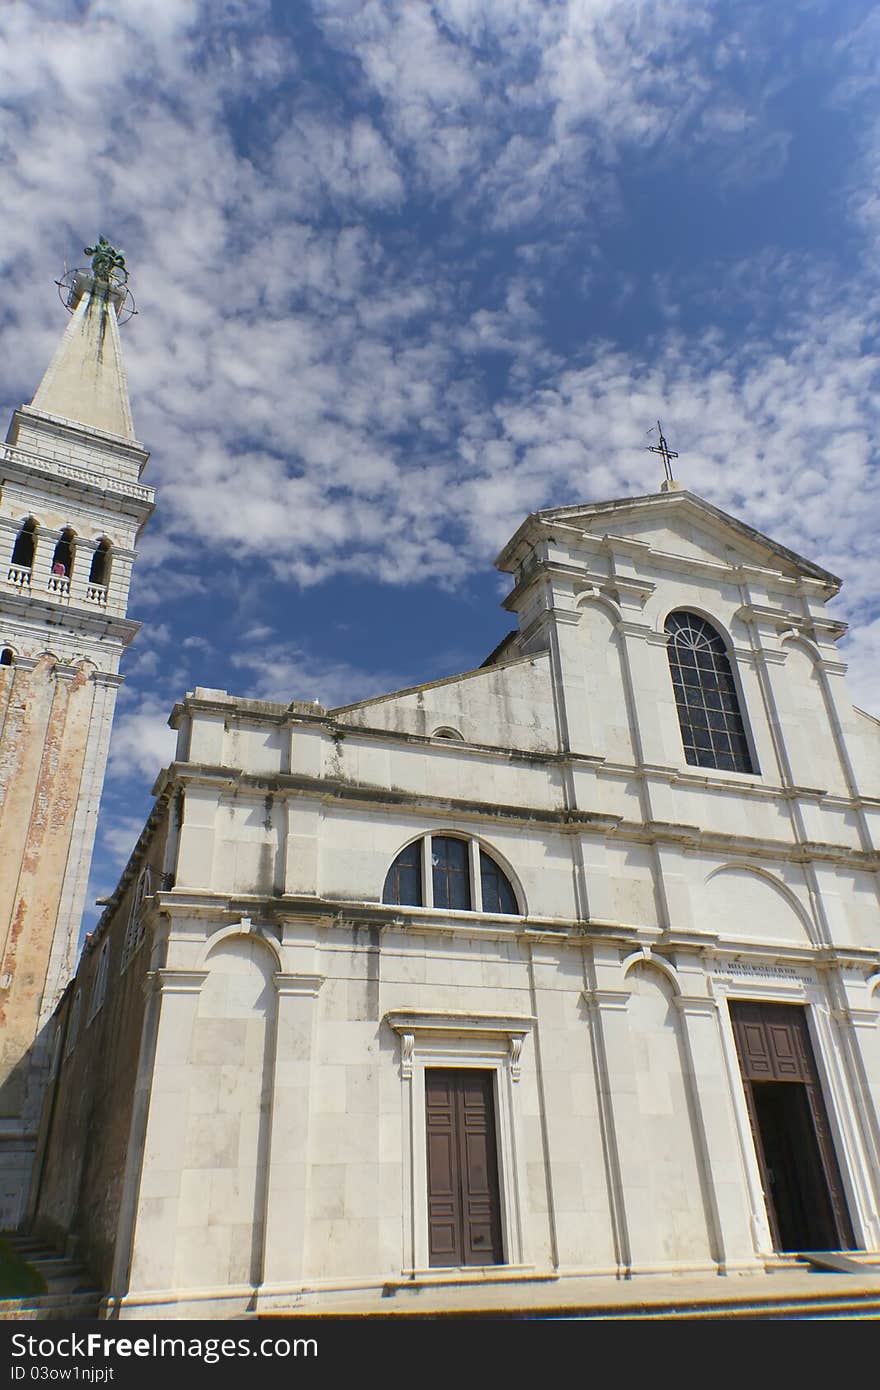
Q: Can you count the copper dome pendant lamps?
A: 0